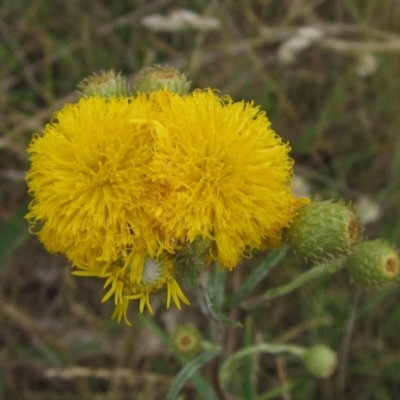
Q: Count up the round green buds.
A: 6